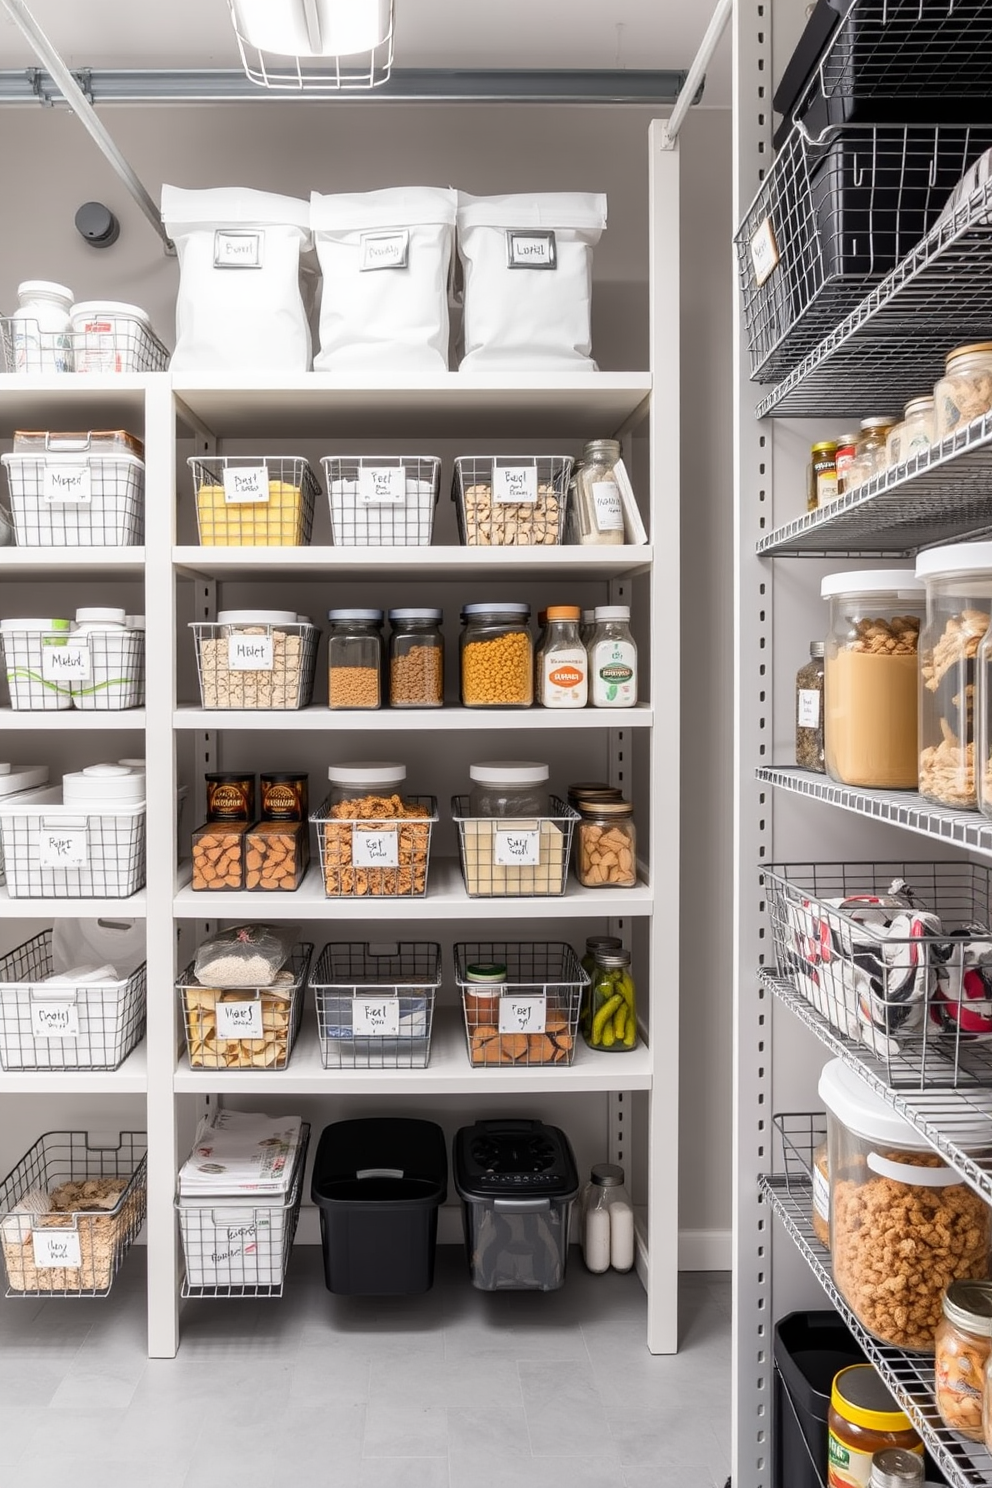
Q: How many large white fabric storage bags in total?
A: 3